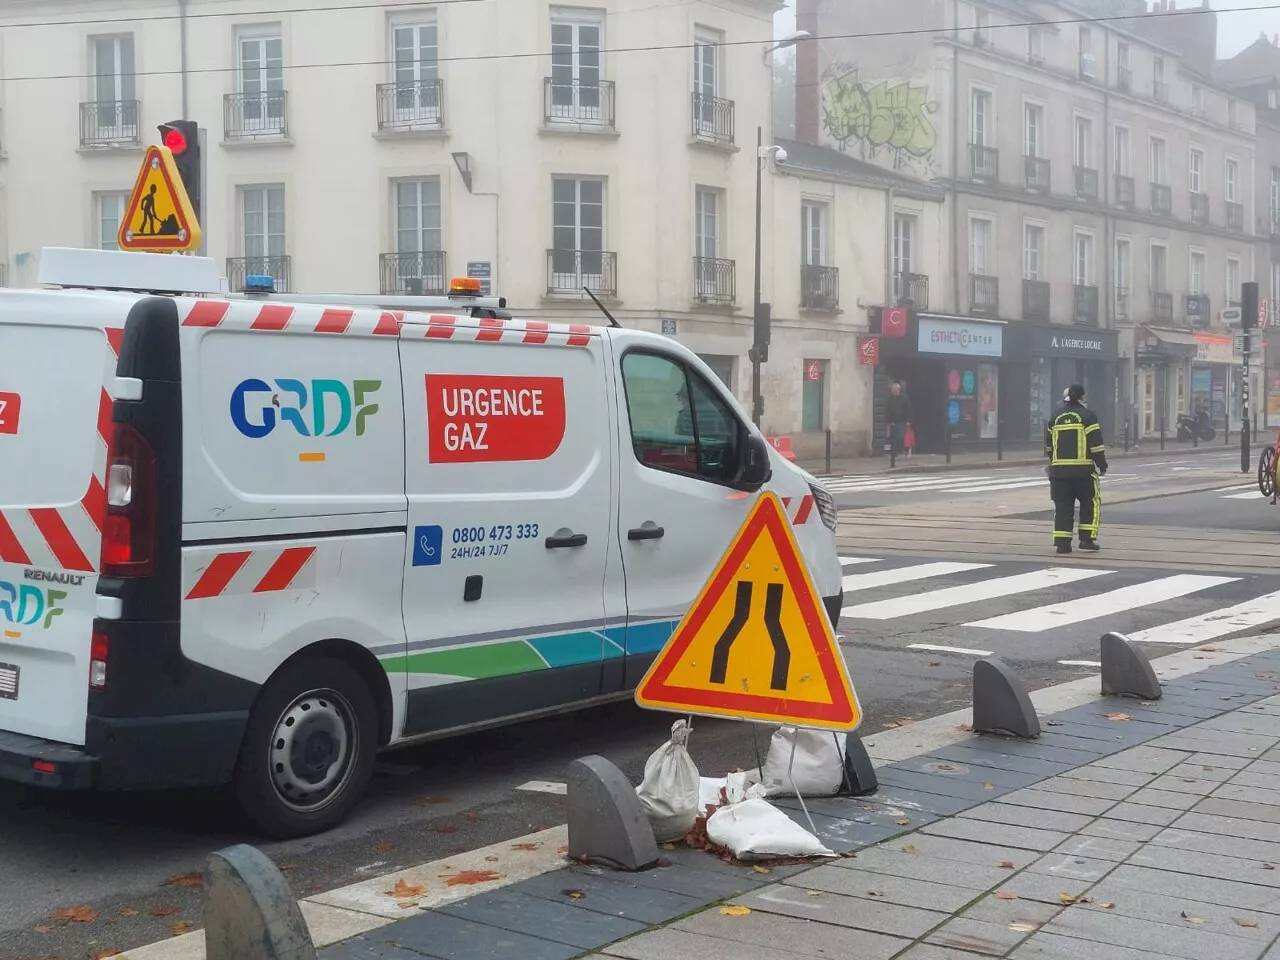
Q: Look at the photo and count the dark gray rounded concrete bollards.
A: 5